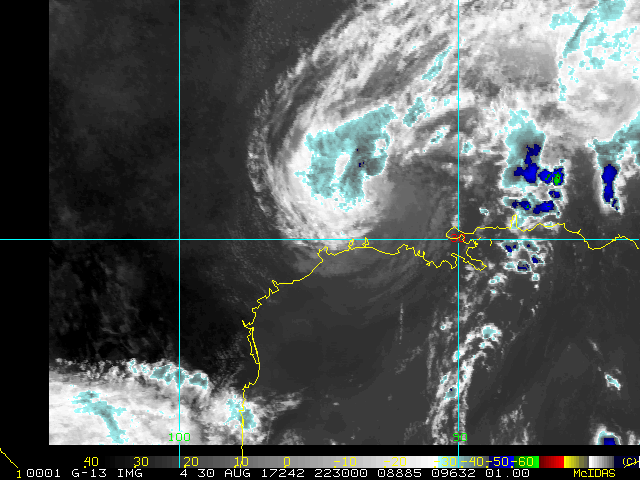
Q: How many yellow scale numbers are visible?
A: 11